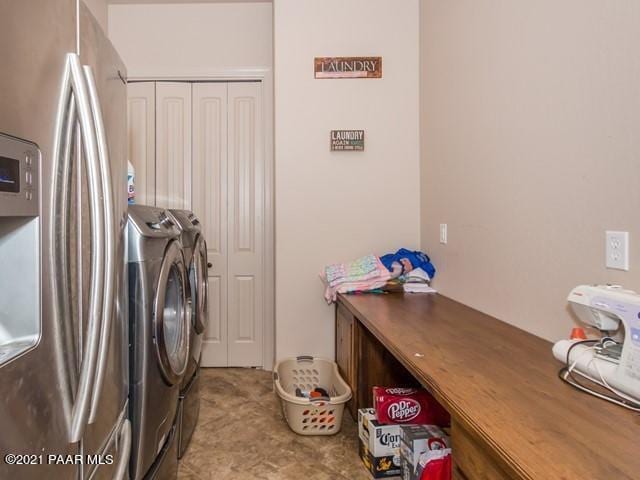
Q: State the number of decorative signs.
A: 2